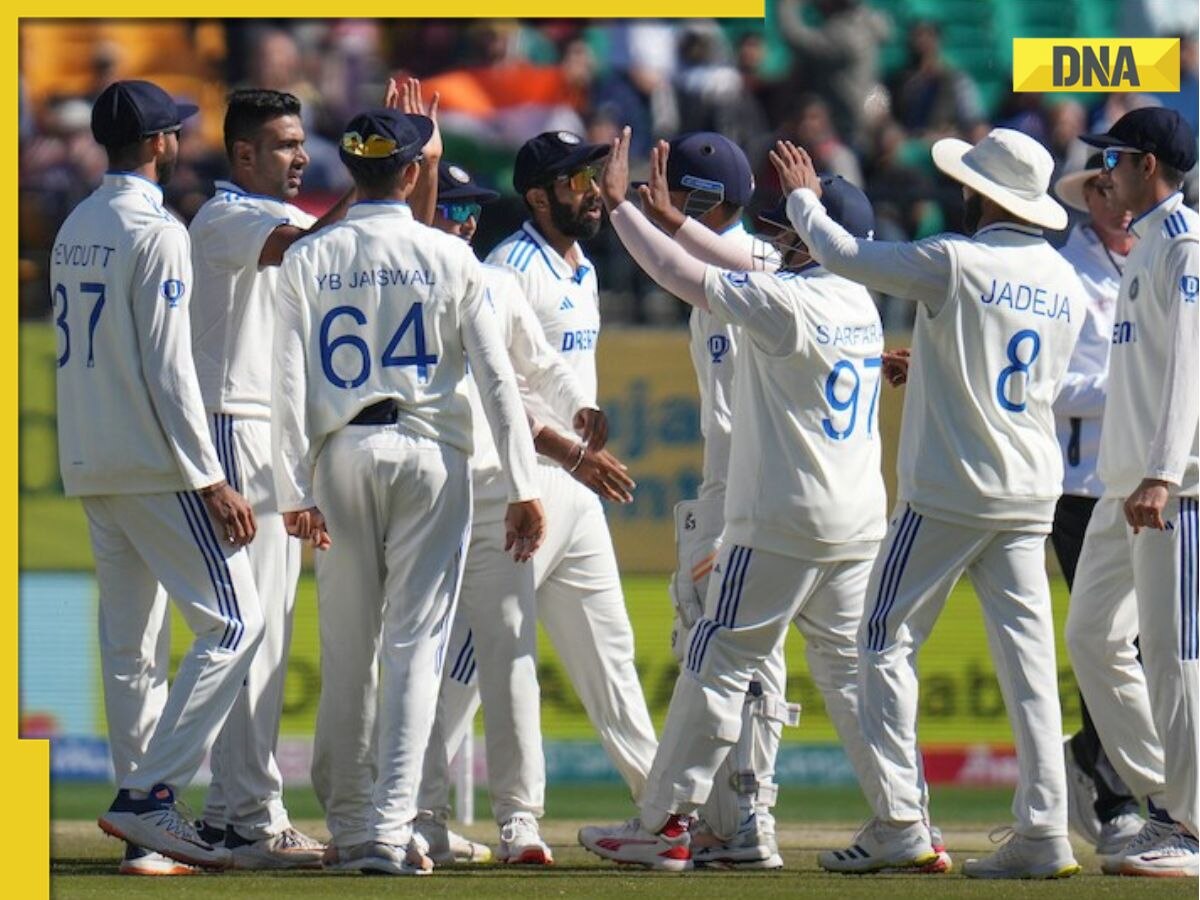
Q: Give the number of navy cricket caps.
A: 5